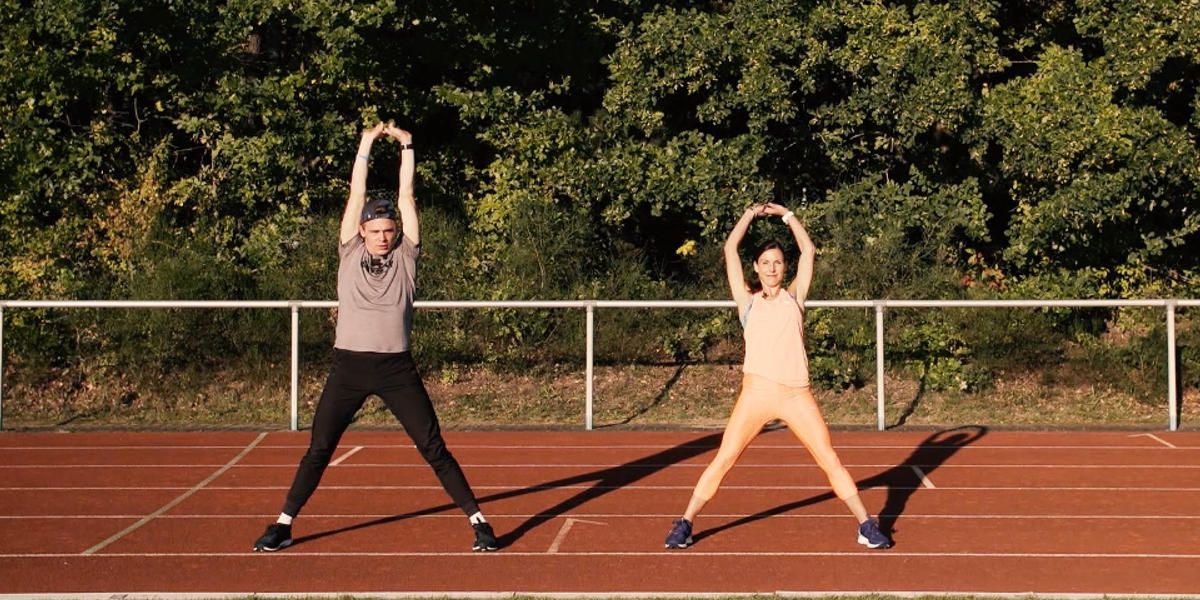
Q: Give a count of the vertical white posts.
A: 5